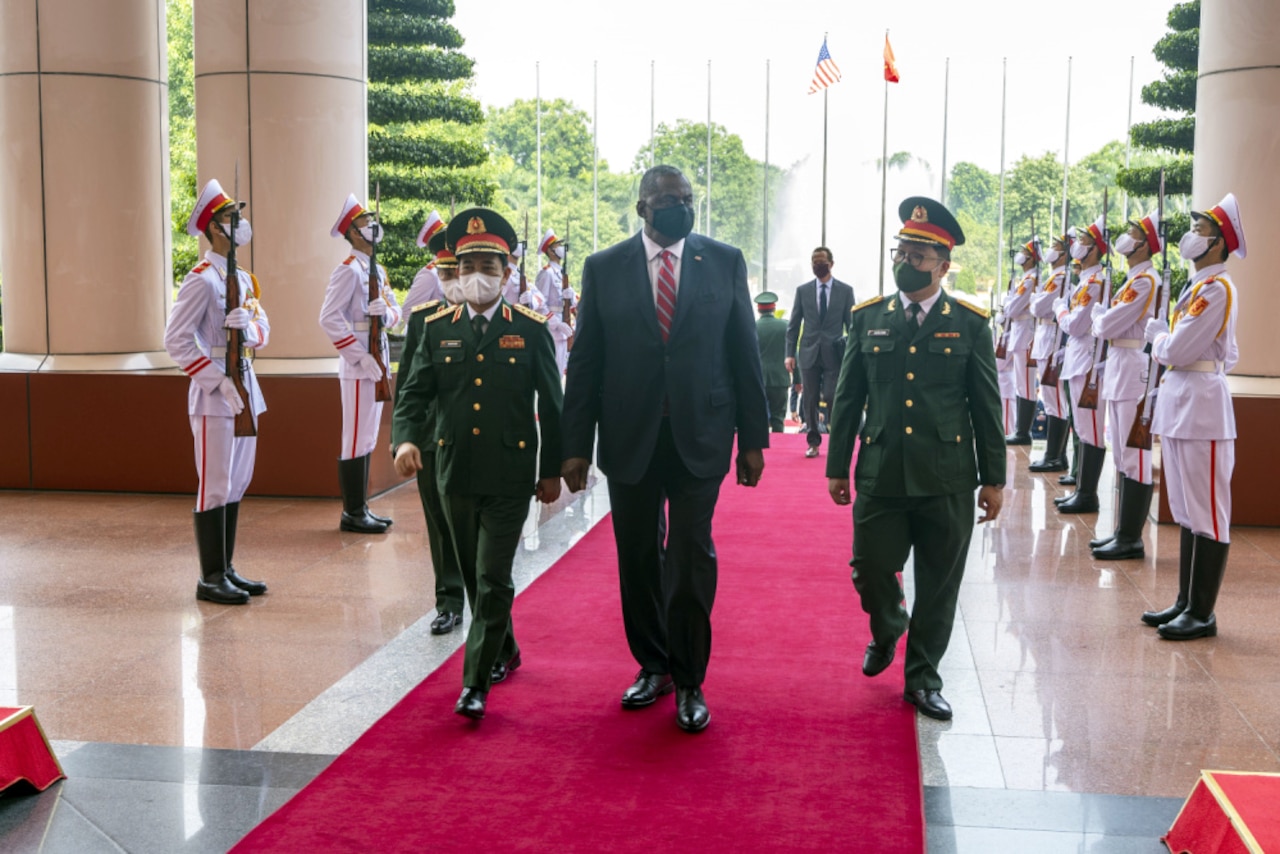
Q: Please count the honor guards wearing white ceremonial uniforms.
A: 11